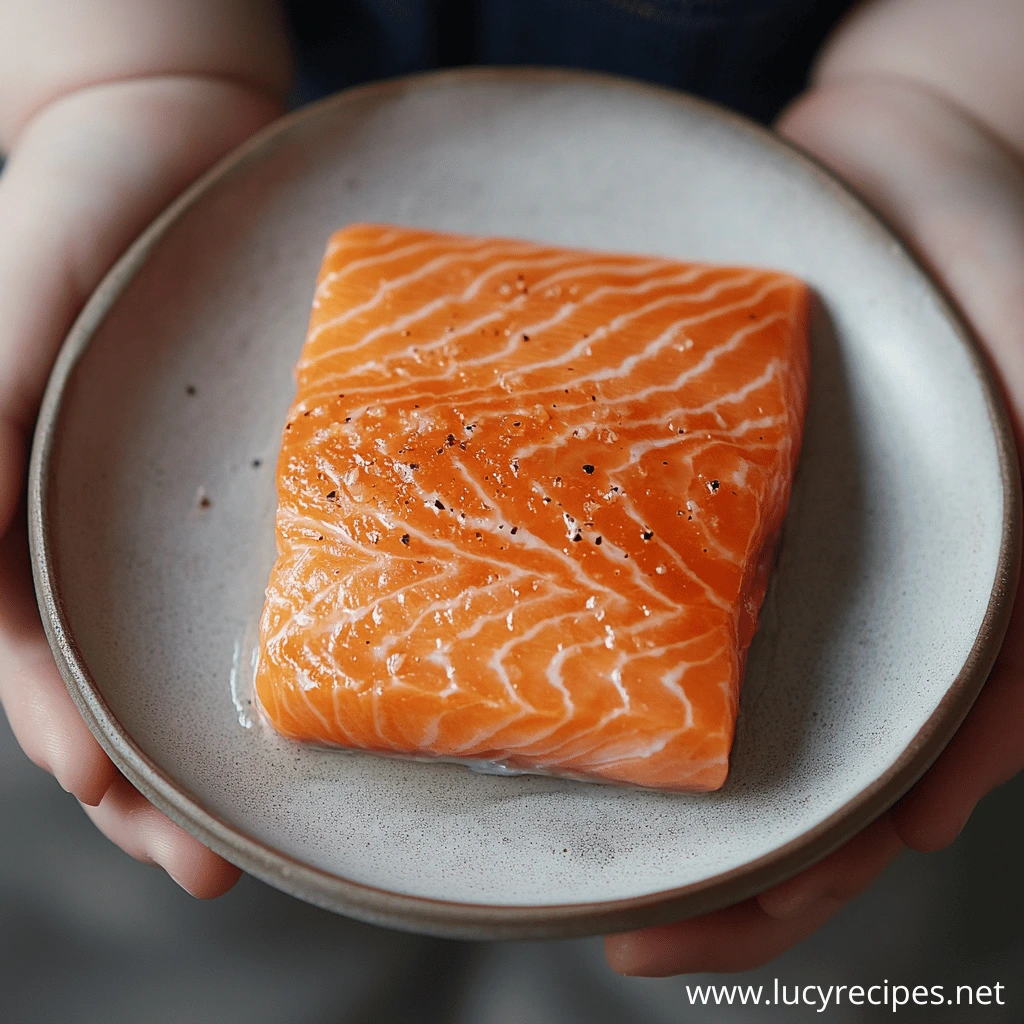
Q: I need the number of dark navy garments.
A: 1